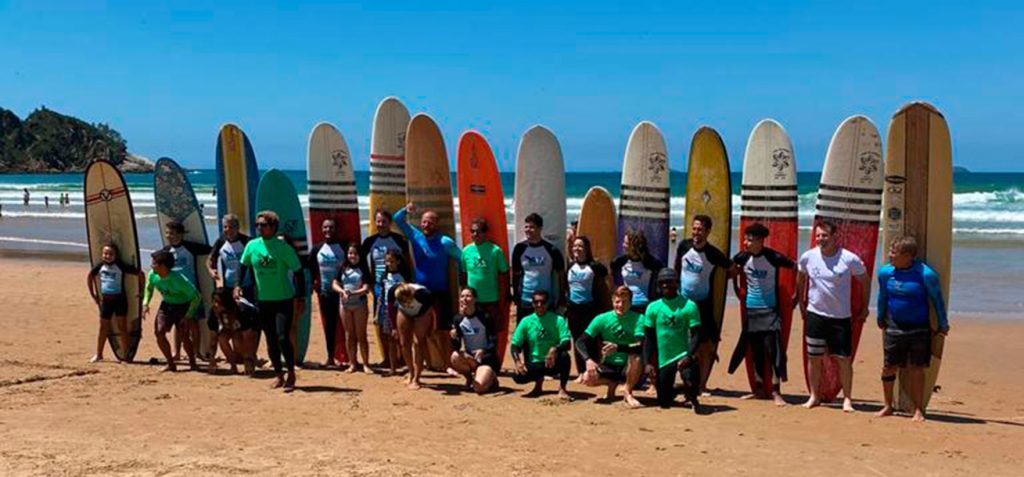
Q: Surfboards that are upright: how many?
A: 15